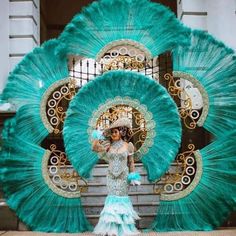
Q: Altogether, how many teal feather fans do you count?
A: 6